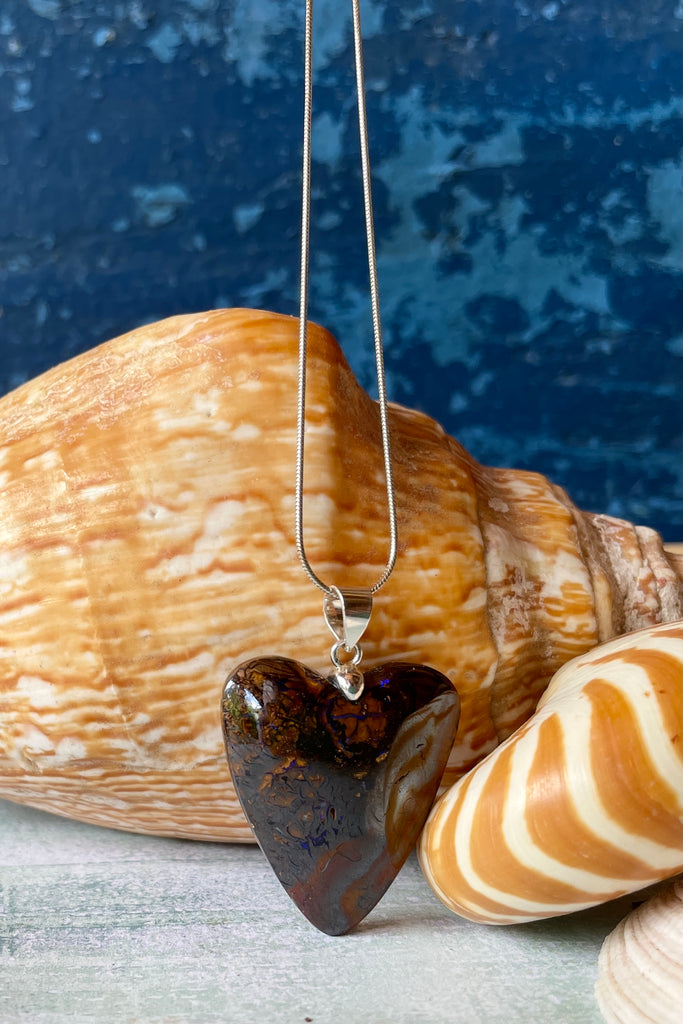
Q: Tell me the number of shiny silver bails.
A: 1